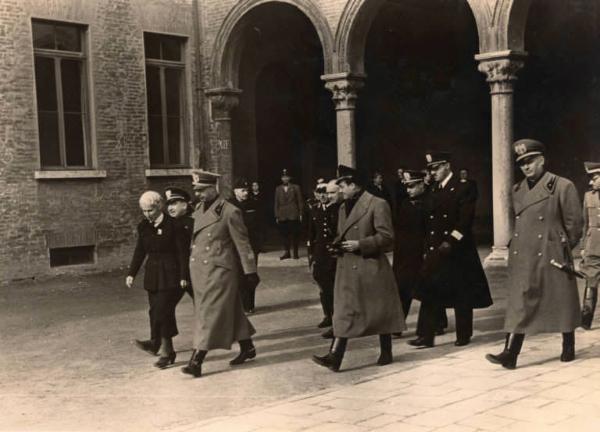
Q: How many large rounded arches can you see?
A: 3